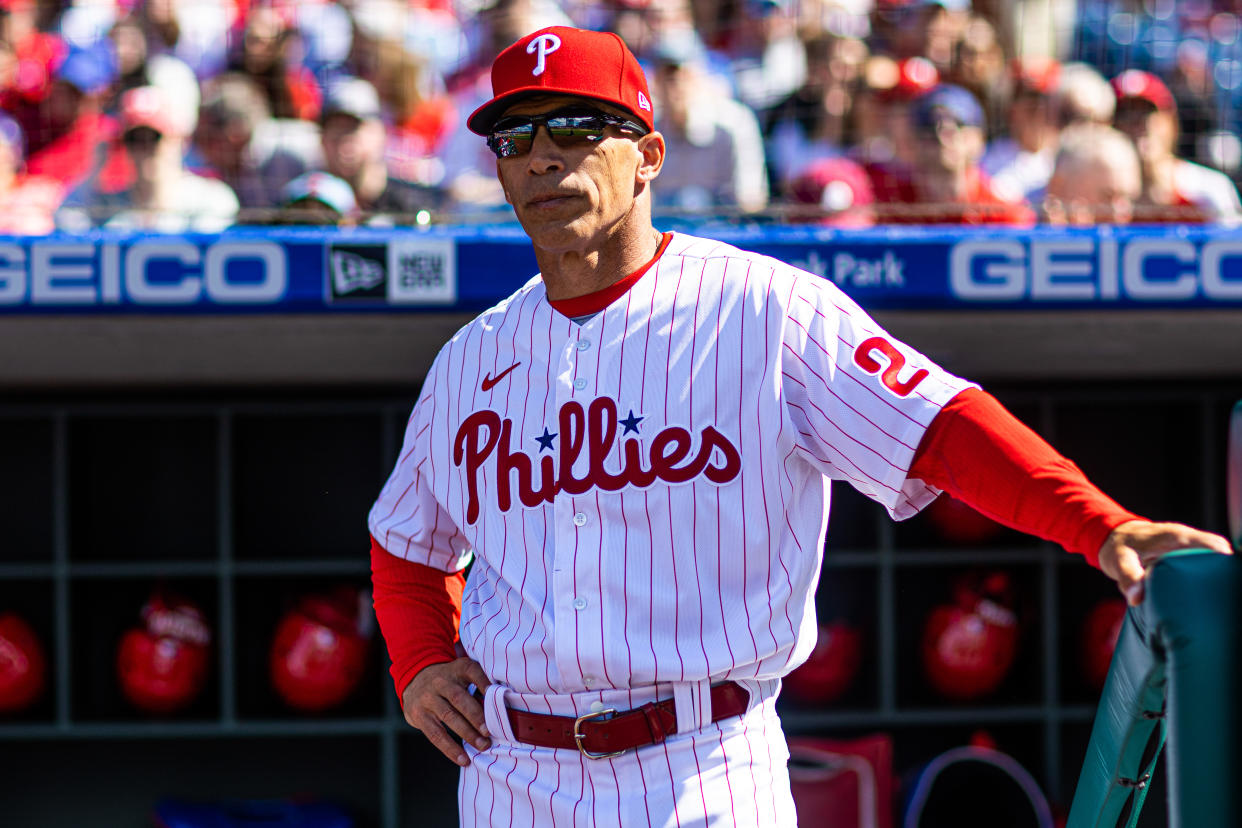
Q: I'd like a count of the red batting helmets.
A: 7